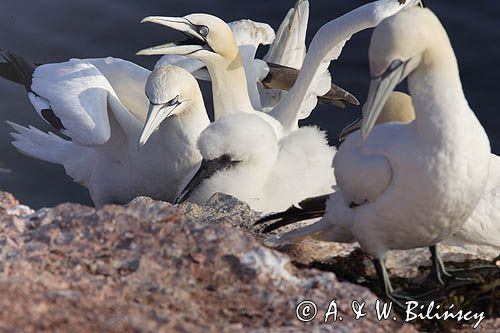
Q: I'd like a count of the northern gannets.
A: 5